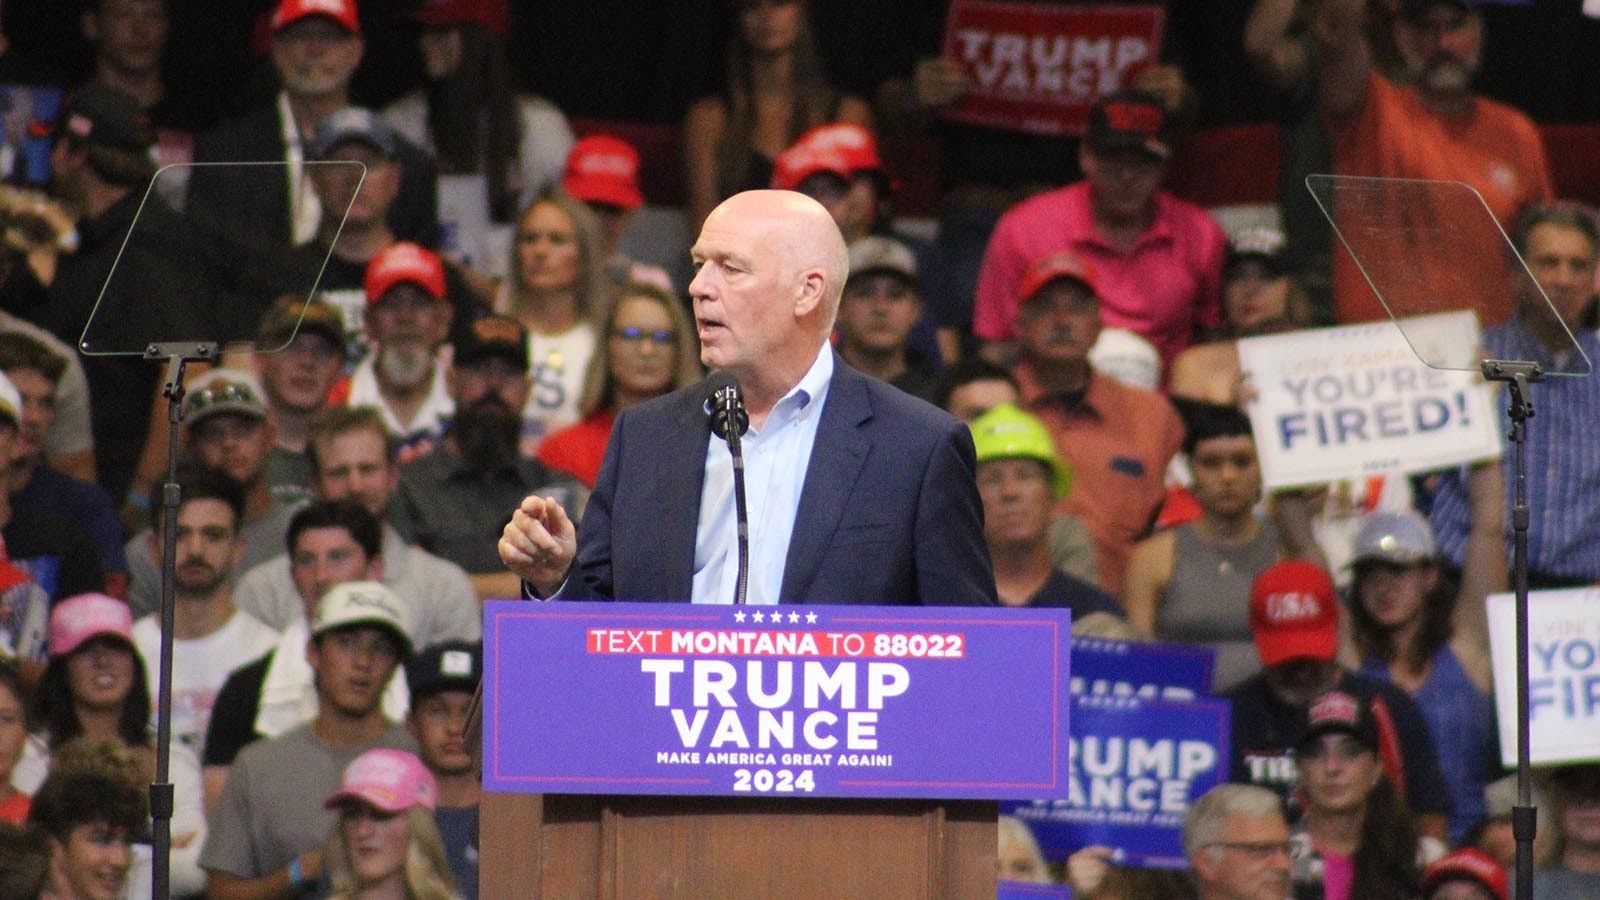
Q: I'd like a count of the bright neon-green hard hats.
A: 1